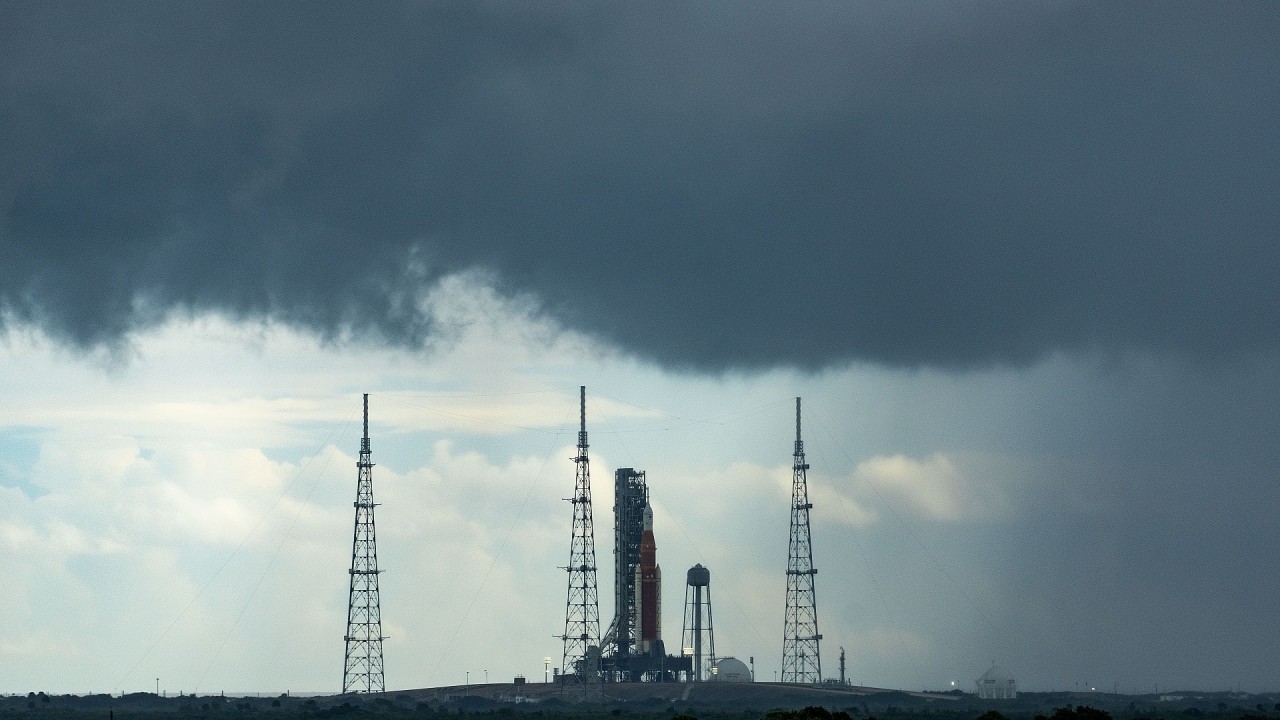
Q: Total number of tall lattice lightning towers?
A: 3